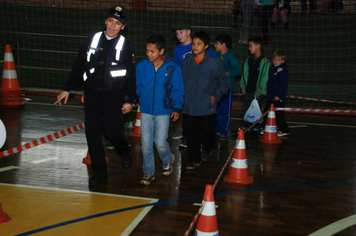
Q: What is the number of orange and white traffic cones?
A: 7